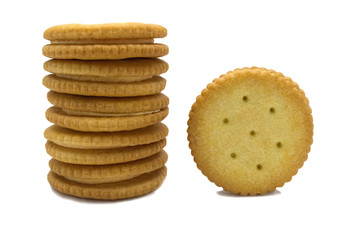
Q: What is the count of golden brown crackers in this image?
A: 11